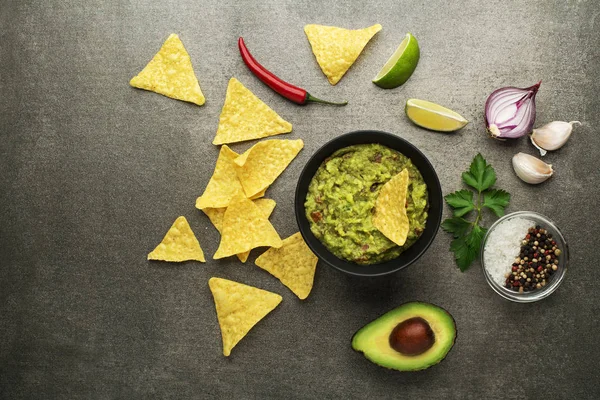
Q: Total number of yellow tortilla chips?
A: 11